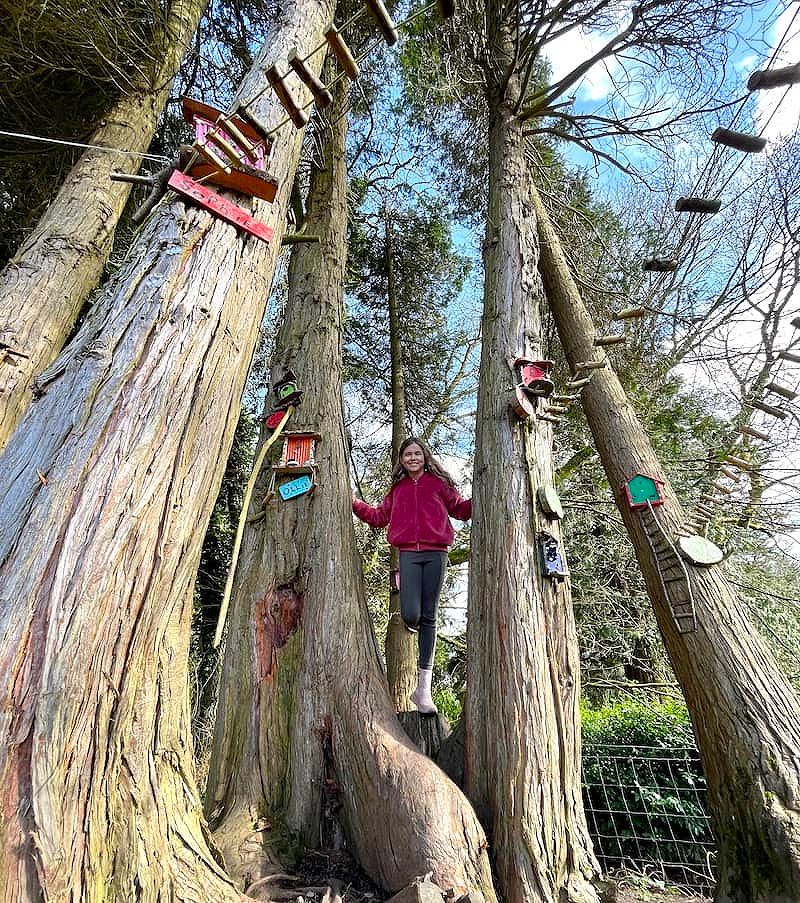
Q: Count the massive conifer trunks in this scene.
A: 5